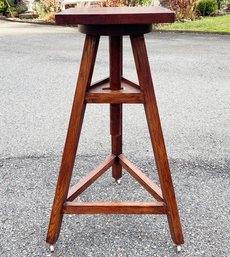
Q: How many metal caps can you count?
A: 3